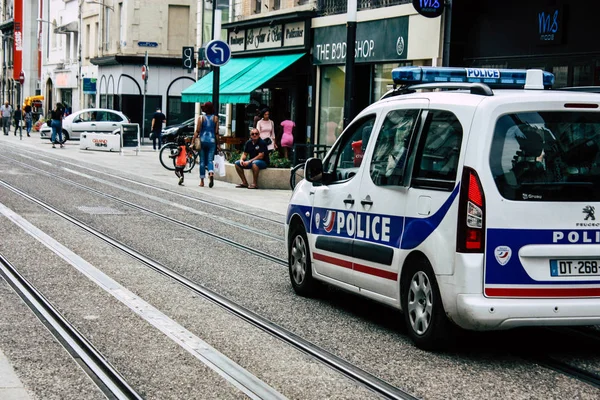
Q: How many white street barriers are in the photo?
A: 1